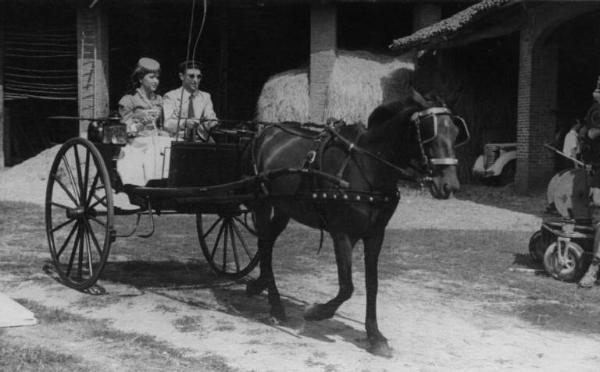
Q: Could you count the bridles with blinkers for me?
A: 1